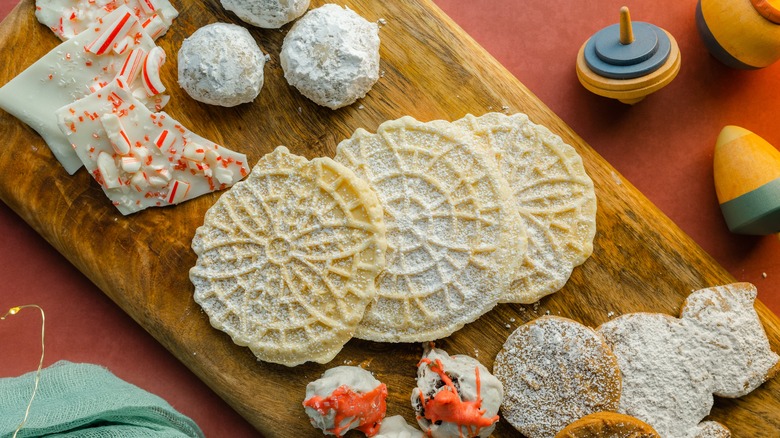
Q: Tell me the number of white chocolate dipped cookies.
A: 3